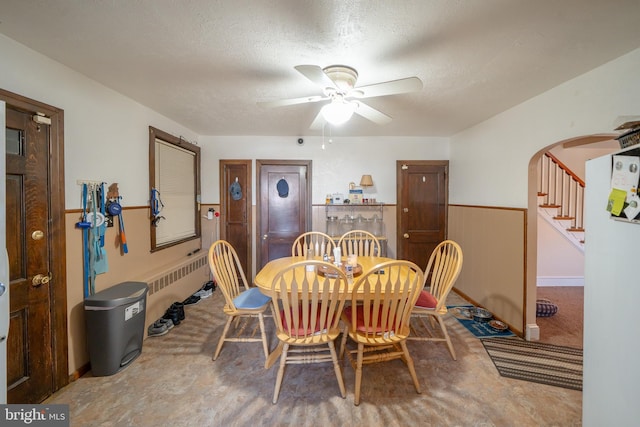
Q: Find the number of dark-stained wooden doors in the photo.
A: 4